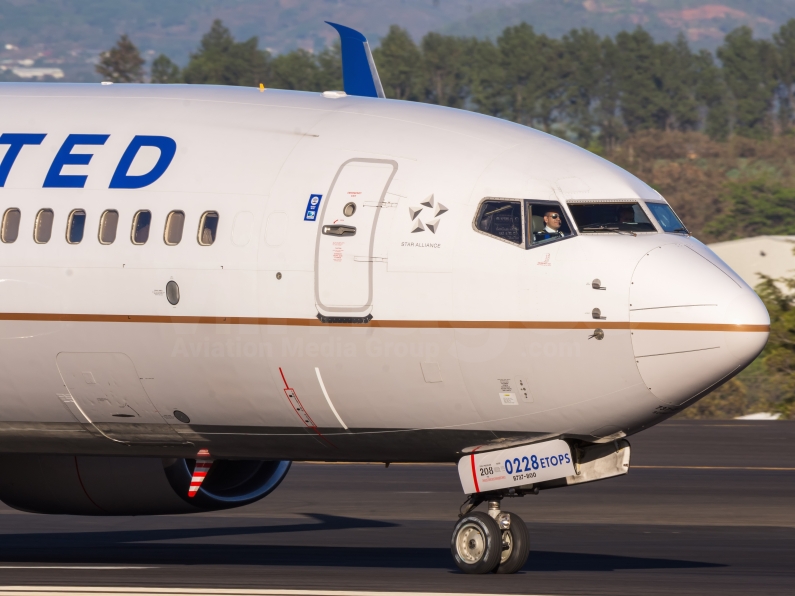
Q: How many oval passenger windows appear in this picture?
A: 7